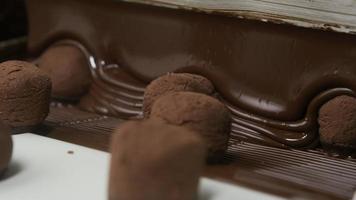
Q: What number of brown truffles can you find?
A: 7